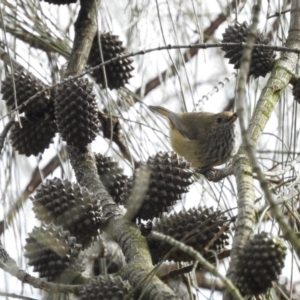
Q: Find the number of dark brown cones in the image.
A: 14